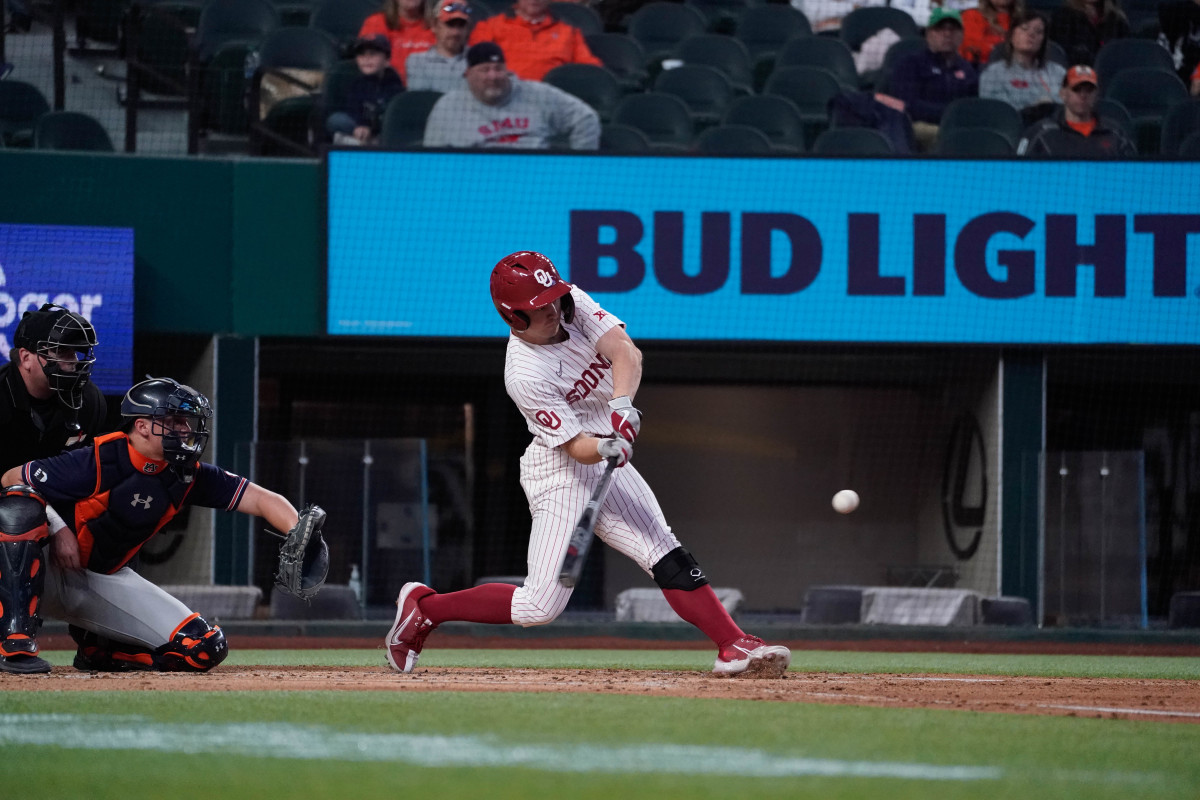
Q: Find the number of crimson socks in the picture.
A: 2